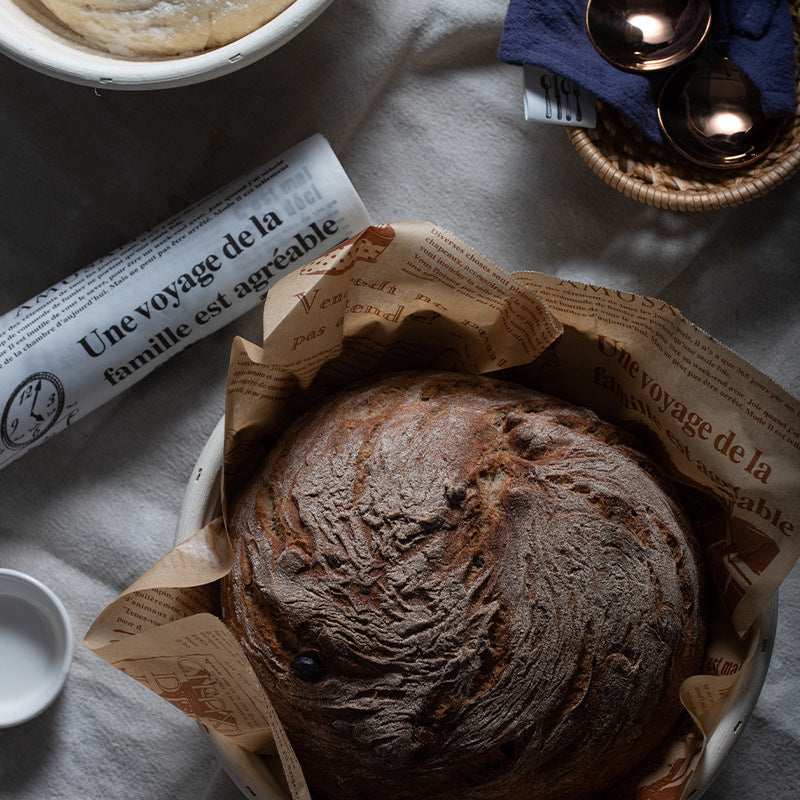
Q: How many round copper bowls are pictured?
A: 2